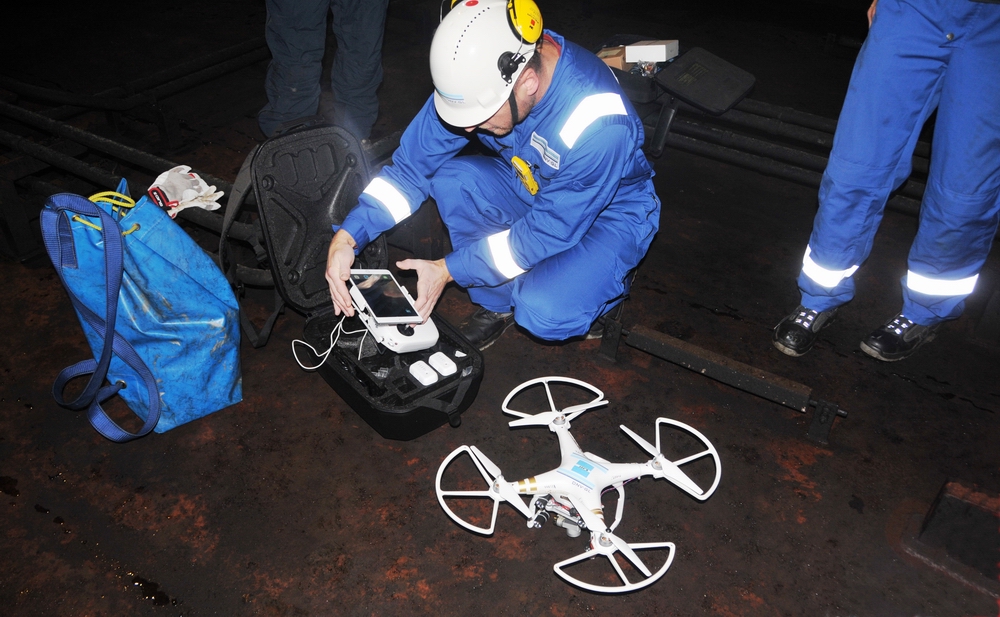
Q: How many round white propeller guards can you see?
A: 4